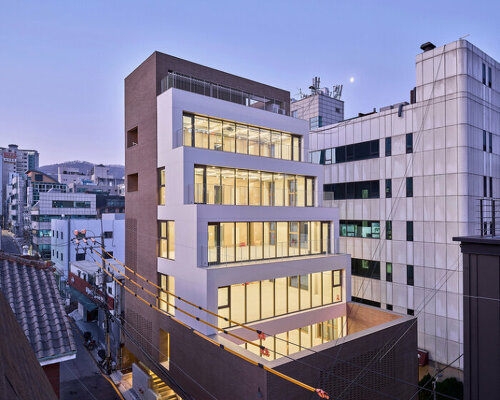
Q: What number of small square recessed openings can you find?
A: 2